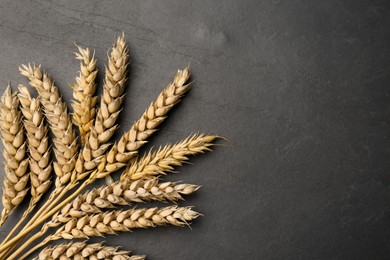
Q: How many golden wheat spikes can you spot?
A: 10